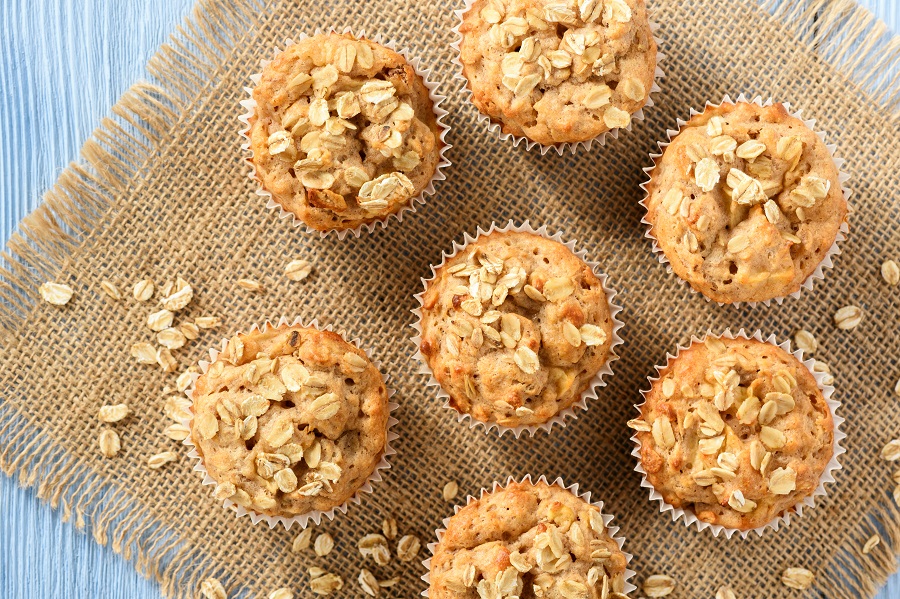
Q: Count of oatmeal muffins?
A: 7